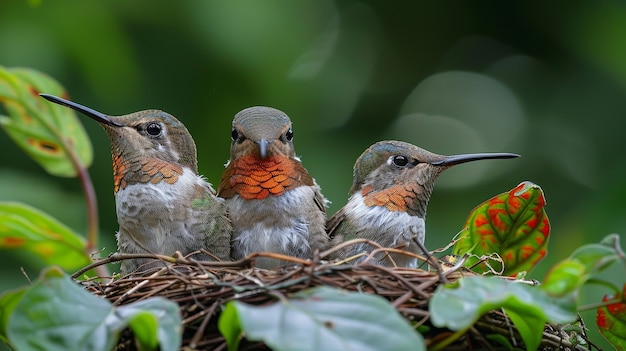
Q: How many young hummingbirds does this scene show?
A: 3